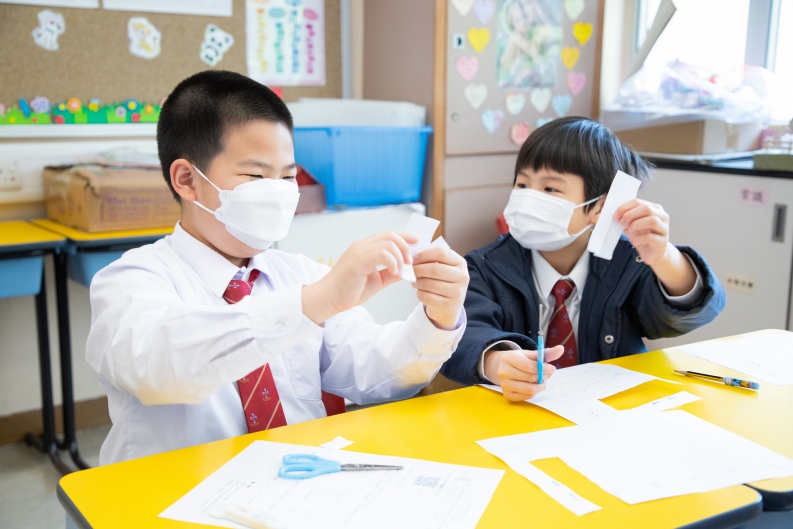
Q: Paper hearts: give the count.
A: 15